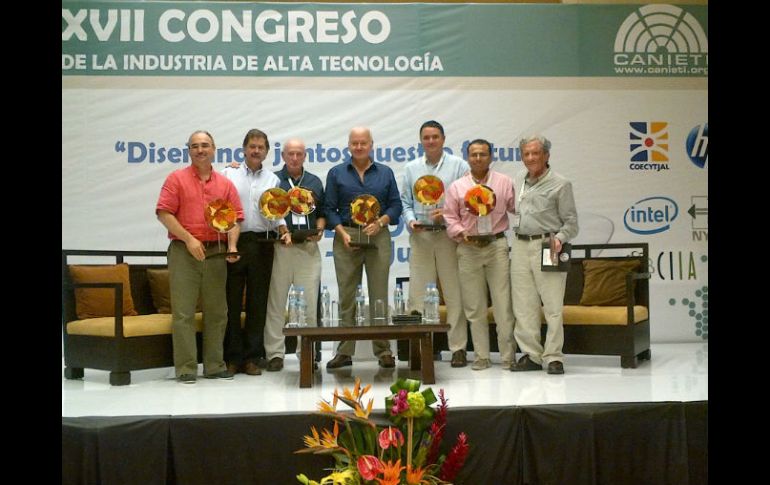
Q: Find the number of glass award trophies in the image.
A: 6